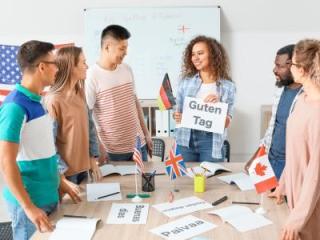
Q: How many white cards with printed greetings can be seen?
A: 4